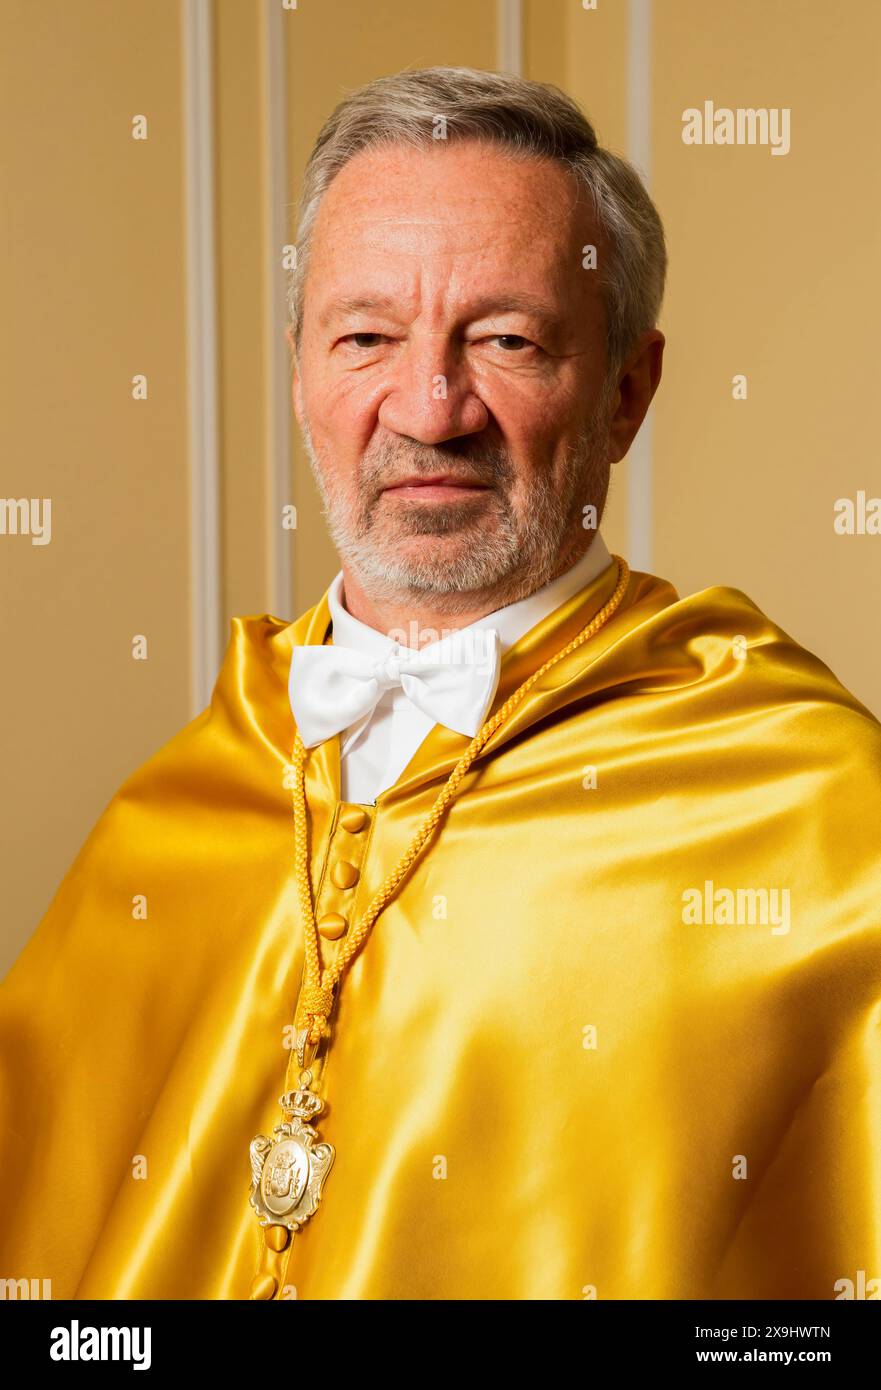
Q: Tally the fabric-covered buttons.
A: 5